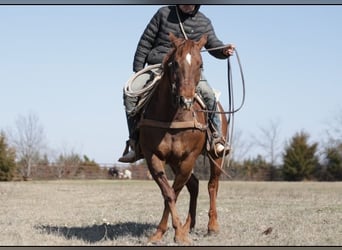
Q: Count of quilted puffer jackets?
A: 1